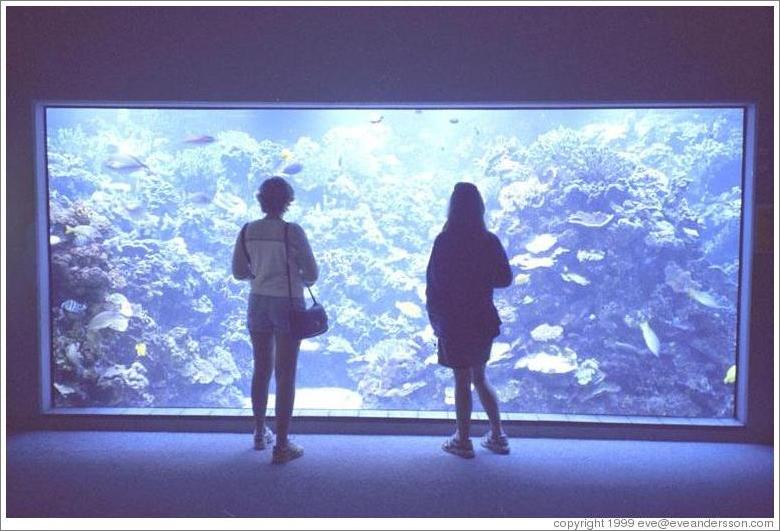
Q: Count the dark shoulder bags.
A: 1